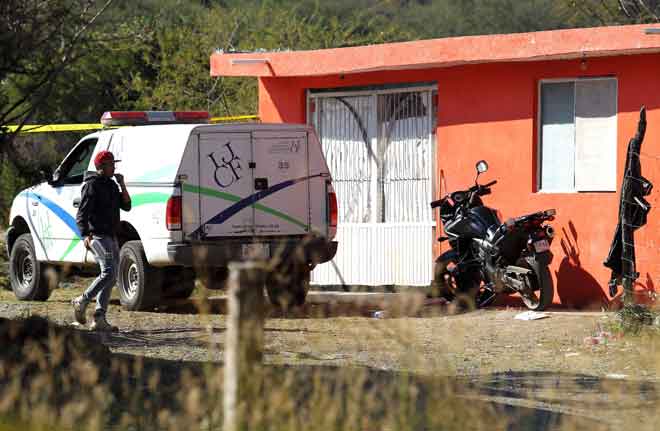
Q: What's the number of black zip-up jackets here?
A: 1